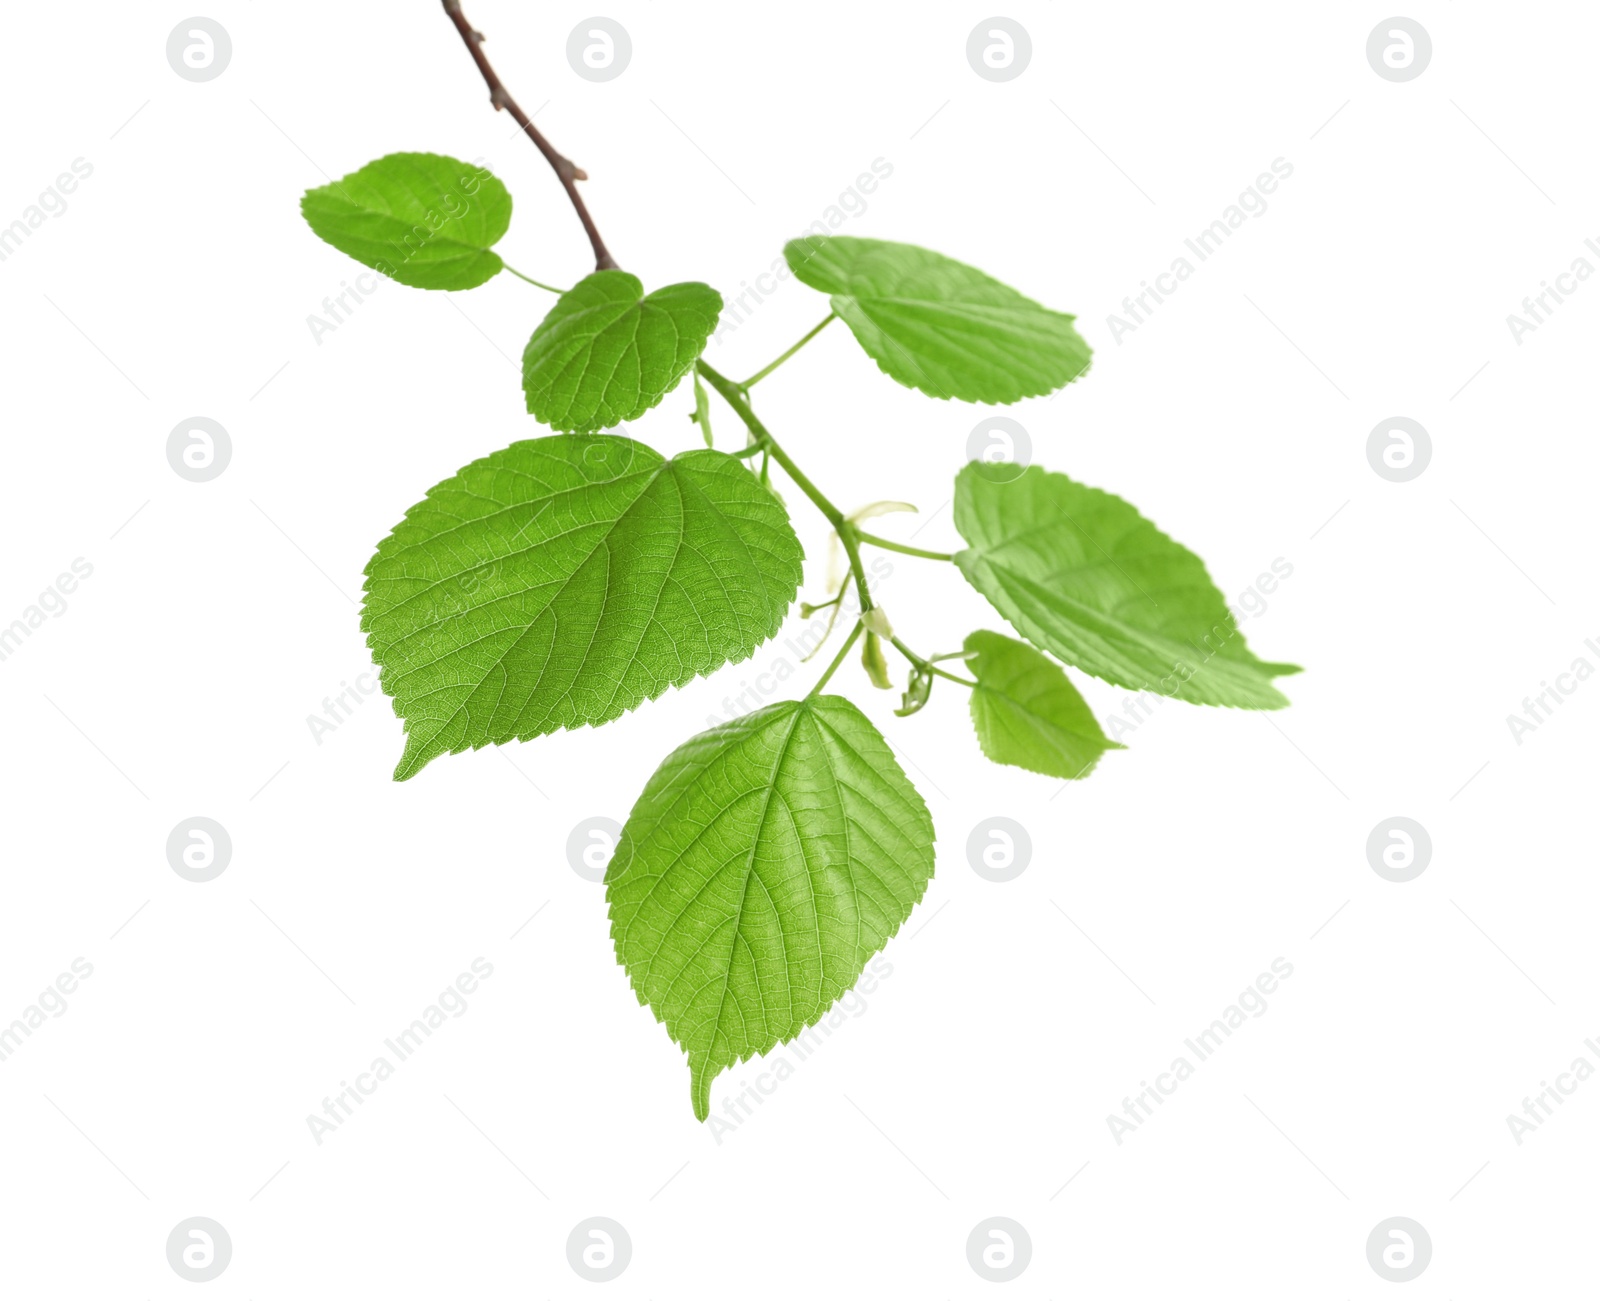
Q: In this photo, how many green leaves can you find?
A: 7